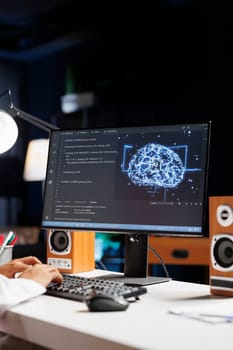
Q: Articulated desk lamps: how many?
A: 1